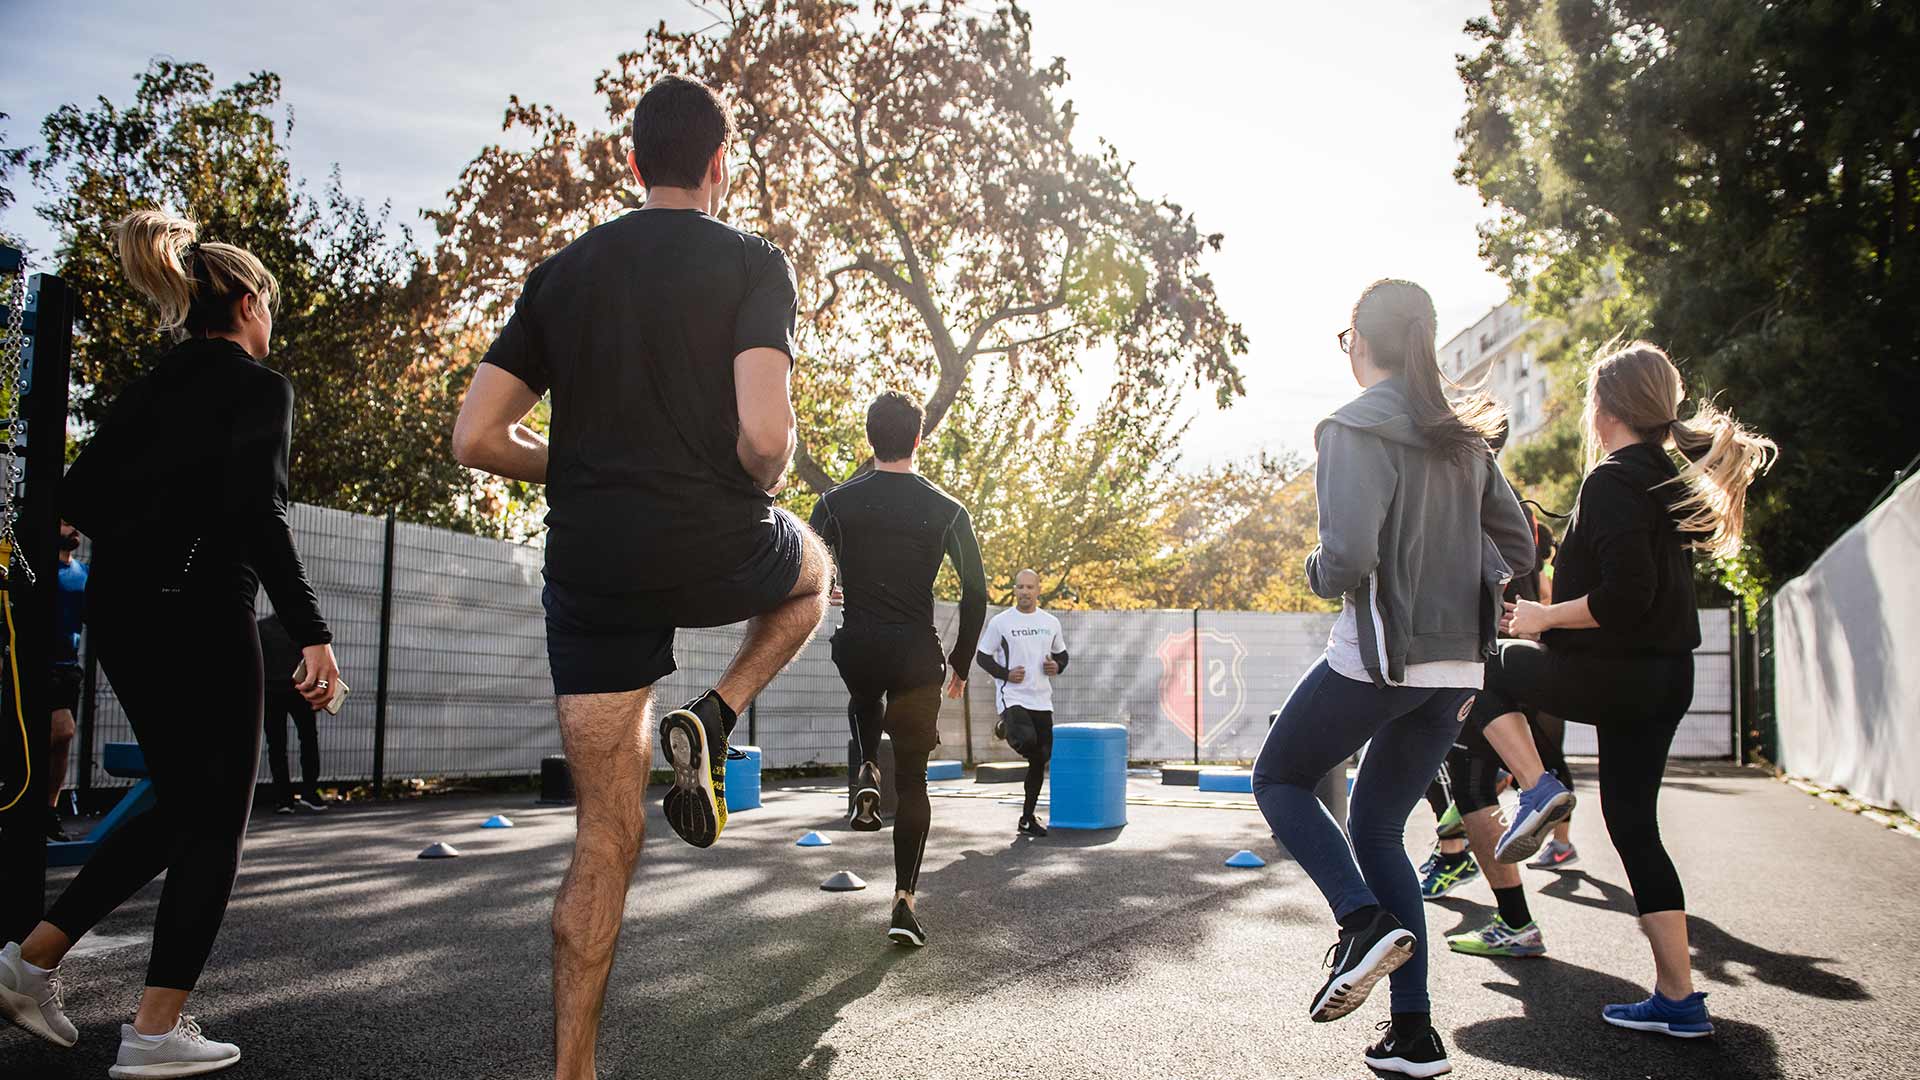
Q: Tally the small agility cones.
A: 5